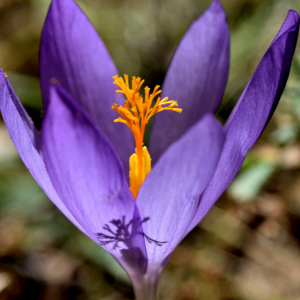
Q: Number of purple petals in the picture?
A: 6